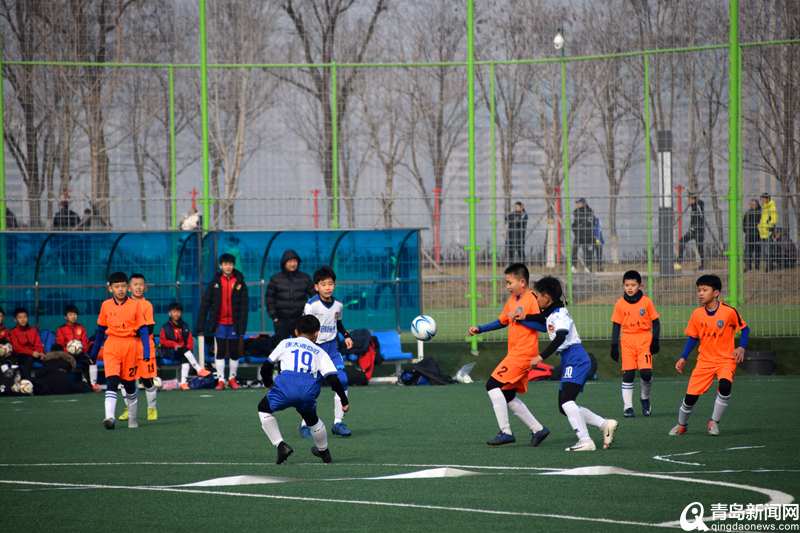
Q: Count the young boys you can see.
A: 13